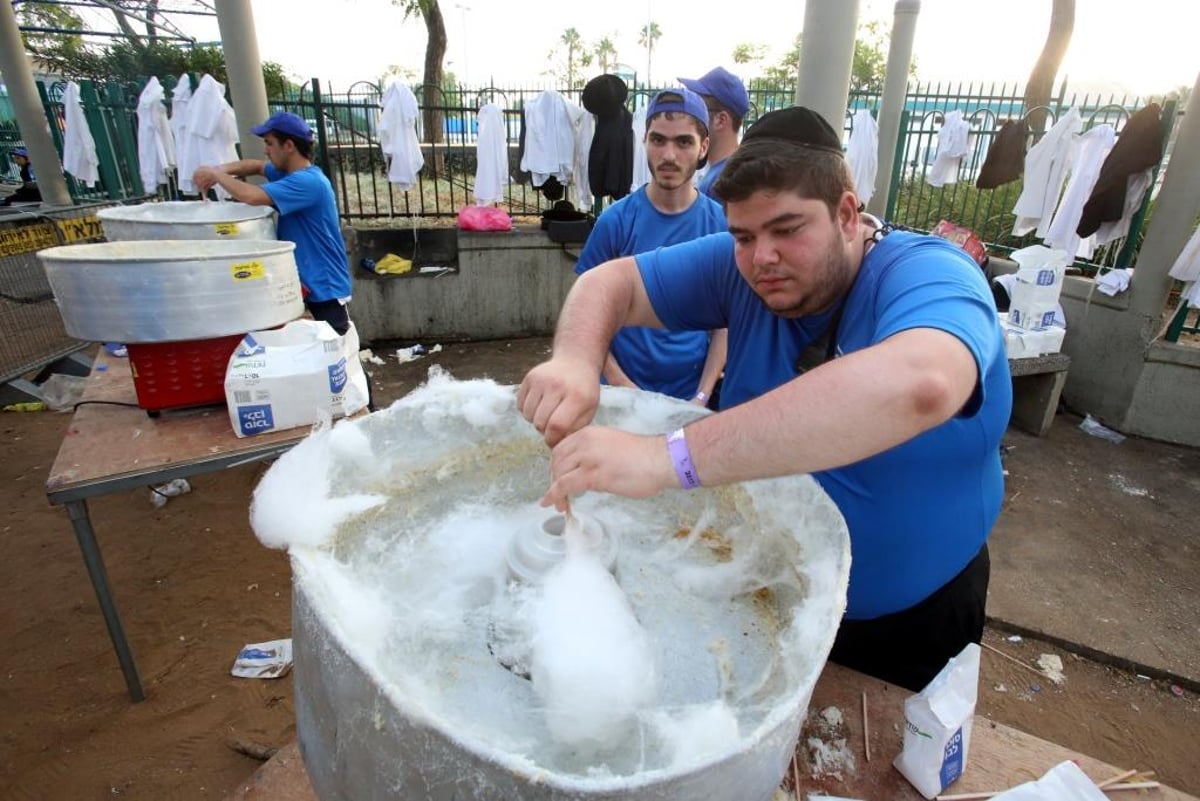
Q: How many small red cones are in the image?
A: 0